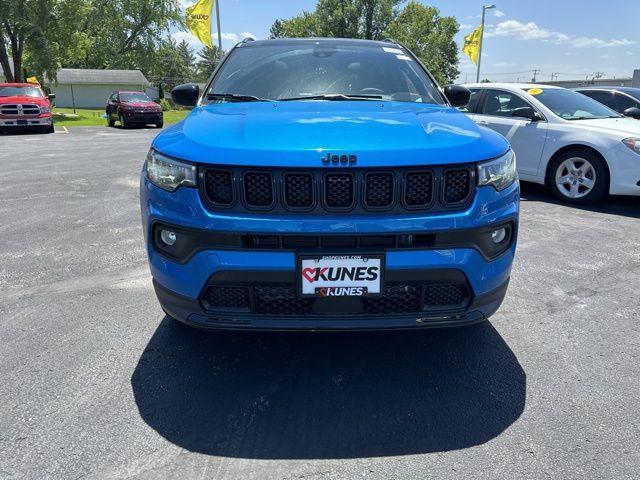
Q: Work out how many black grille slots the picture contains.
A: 7